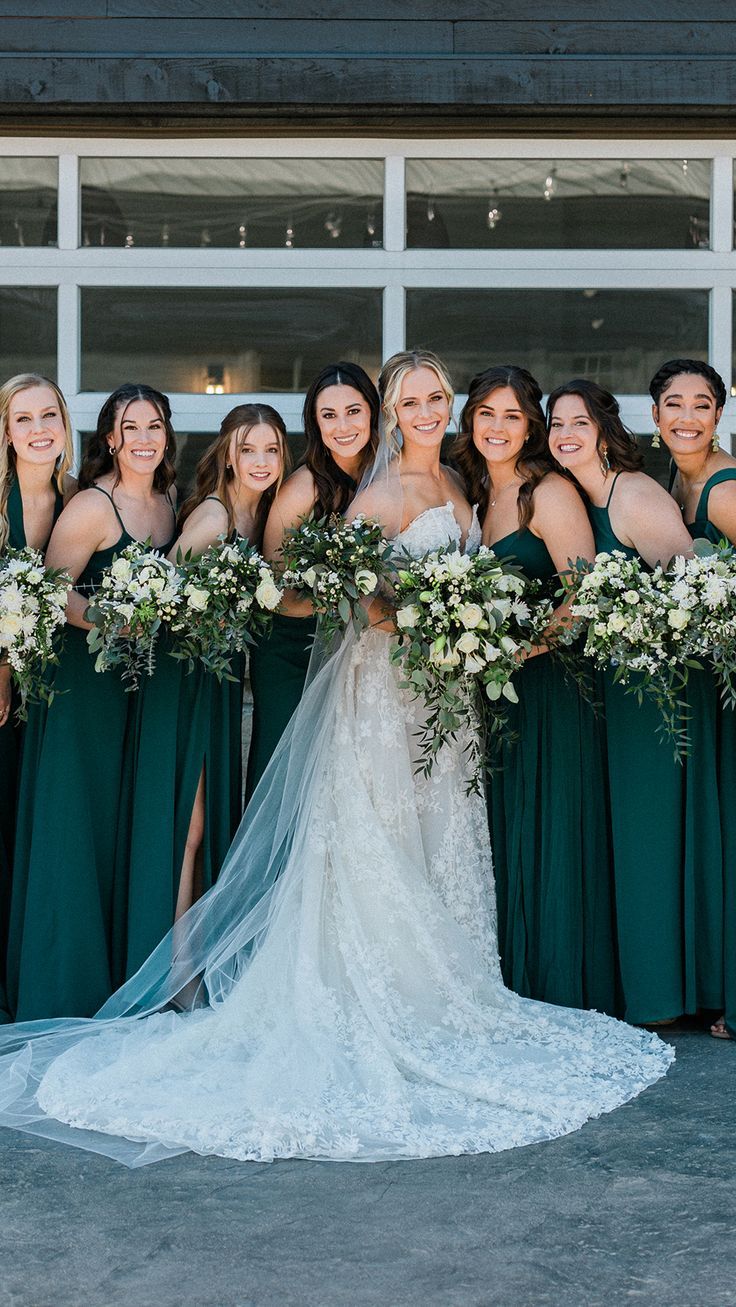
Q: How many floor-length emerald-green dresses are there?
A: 7